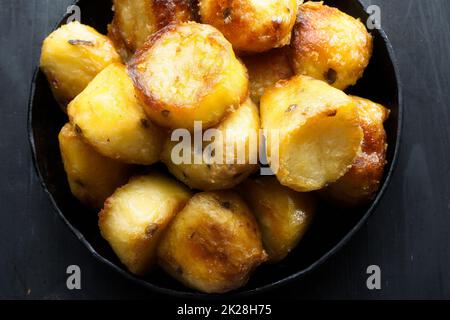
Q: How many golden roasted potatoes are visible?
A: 14